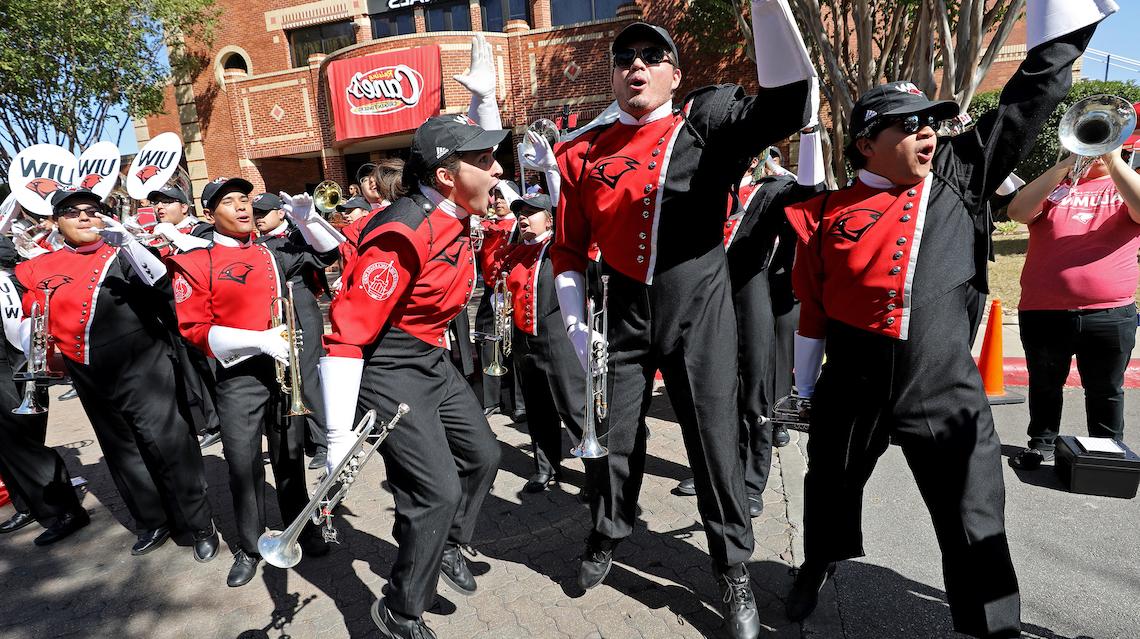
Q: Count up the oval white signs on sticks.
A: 3